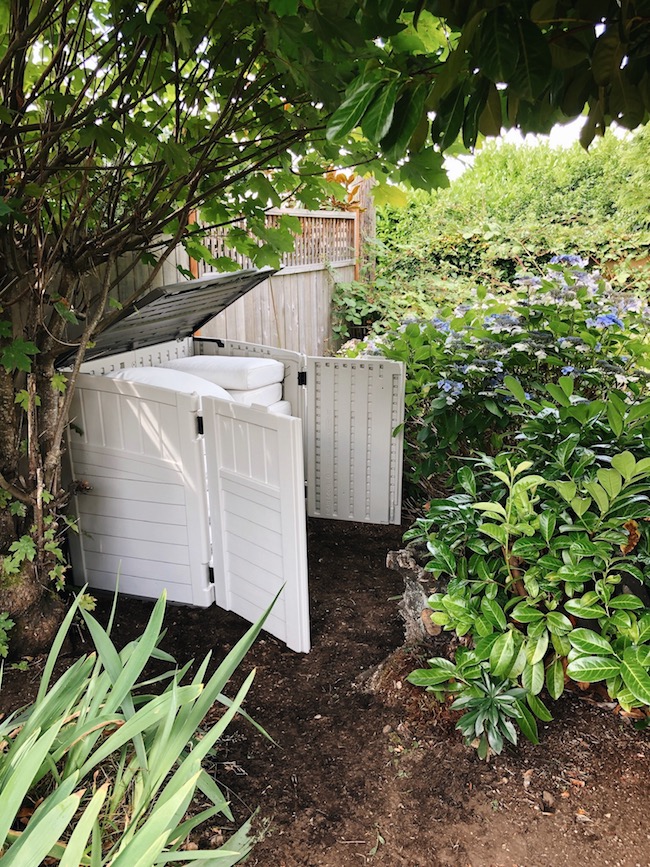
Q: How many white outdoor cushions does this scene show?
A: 4